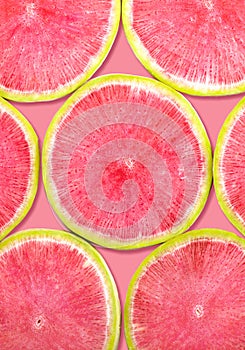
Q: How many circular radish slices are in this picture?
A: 7